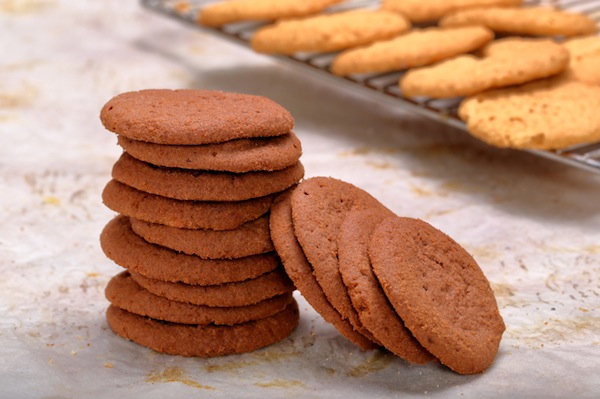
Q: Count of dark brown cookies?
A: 13